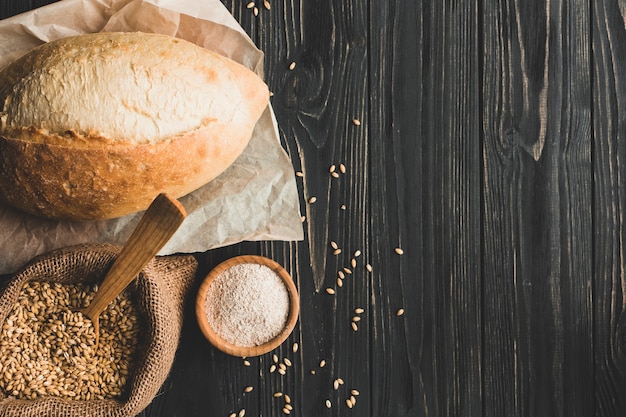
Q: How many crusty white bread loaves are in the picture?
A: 1